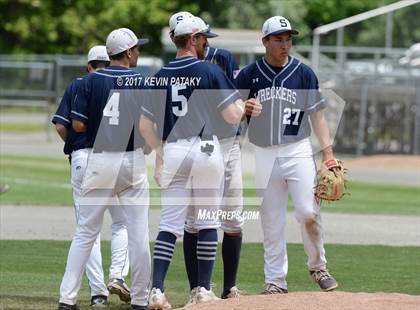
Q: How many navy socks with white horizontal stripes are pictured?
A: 2